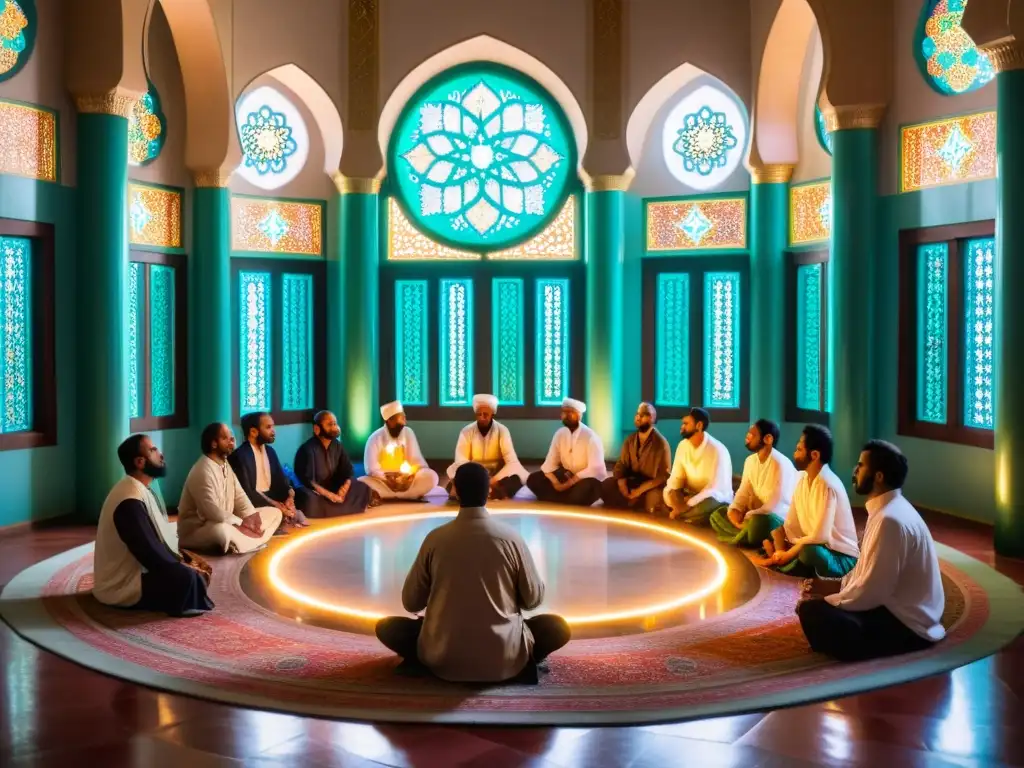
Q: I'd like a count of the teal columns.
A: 7